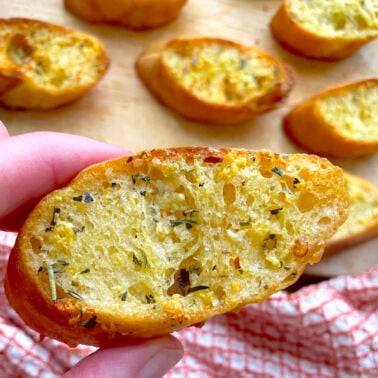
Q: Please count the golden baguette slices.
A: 7